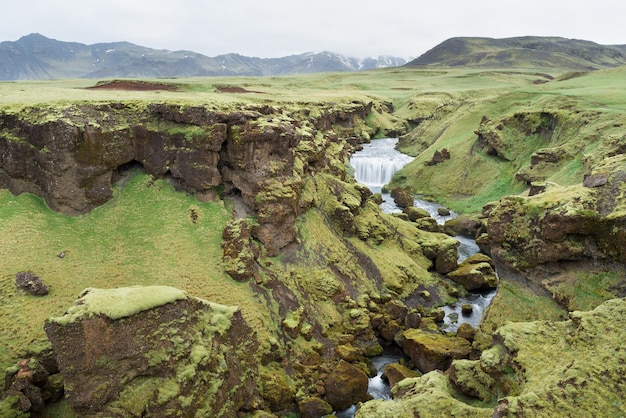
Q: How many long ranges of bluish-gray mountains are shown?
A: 1